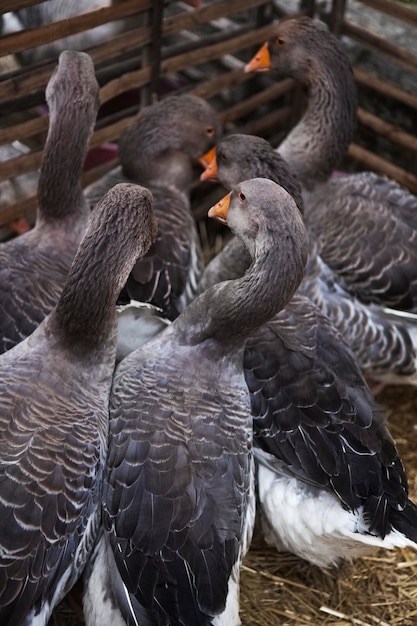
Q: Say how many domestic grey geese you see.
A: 6